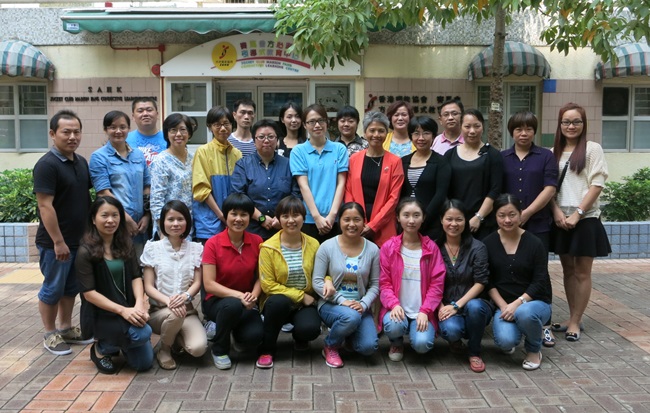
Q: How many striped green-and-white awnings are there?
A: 3